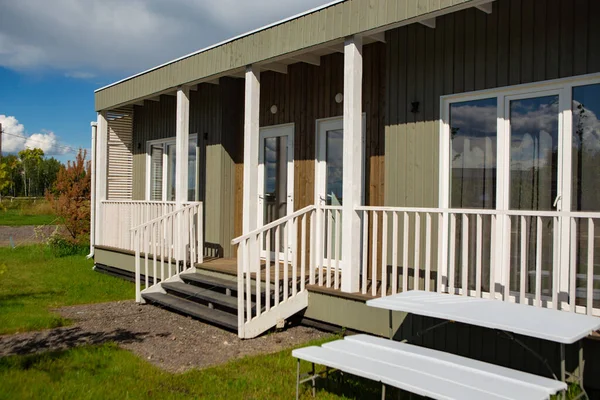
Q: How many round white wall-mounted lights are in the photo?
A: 2